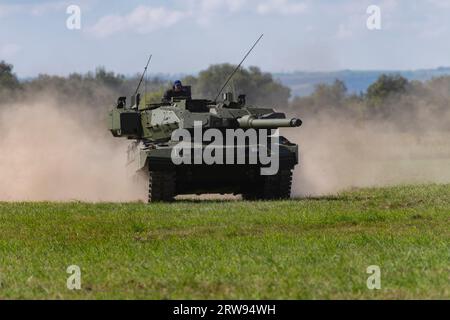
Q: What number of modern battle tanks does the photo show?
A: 1